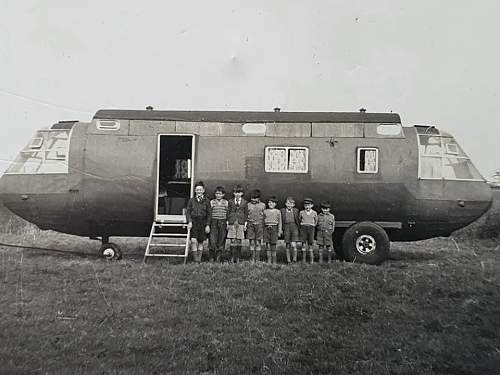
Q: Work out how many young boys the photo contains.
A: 8